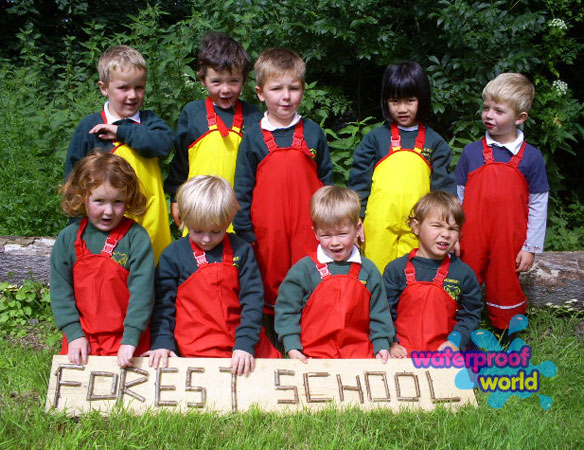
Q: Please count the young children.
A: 9